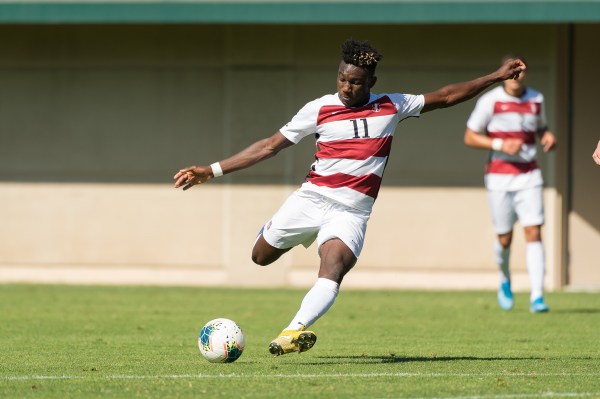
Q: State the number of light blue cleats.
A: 2